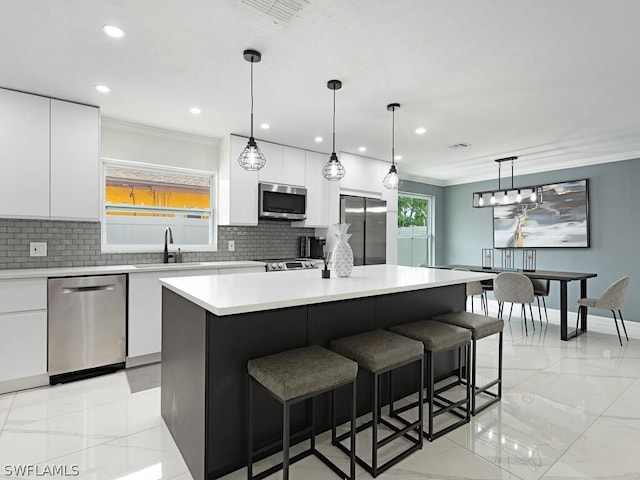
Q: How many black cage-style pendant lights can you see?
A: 3